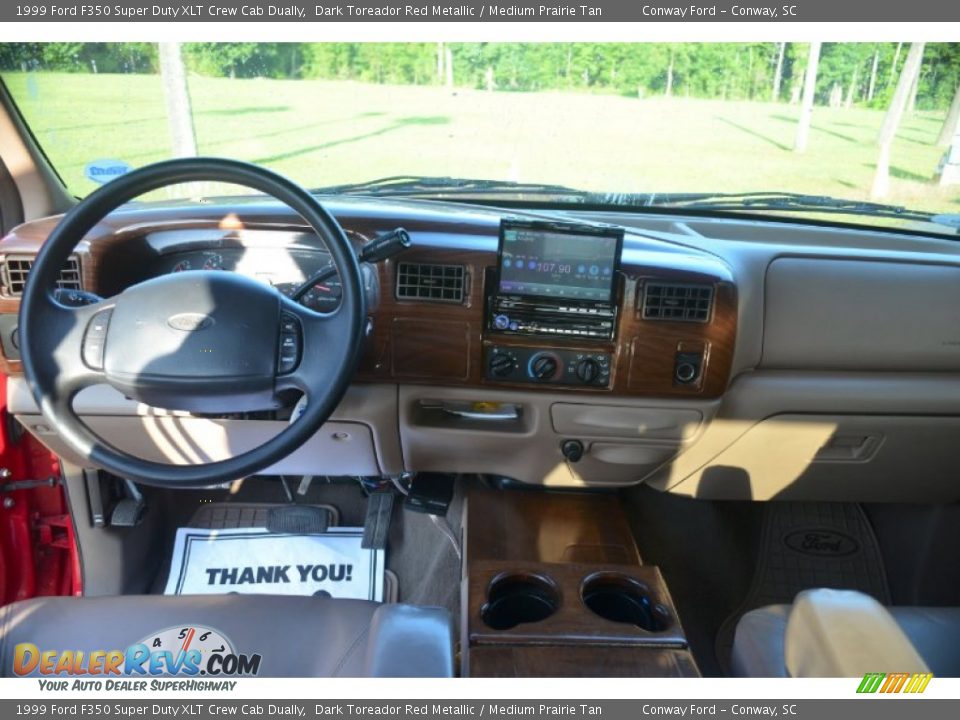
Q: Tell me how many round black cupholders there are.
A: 2